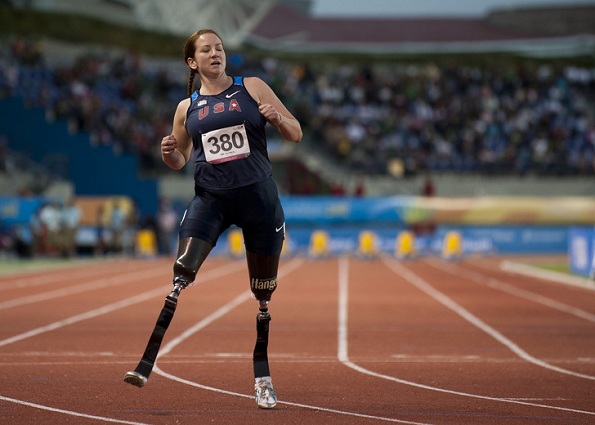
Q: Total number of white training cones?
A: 0